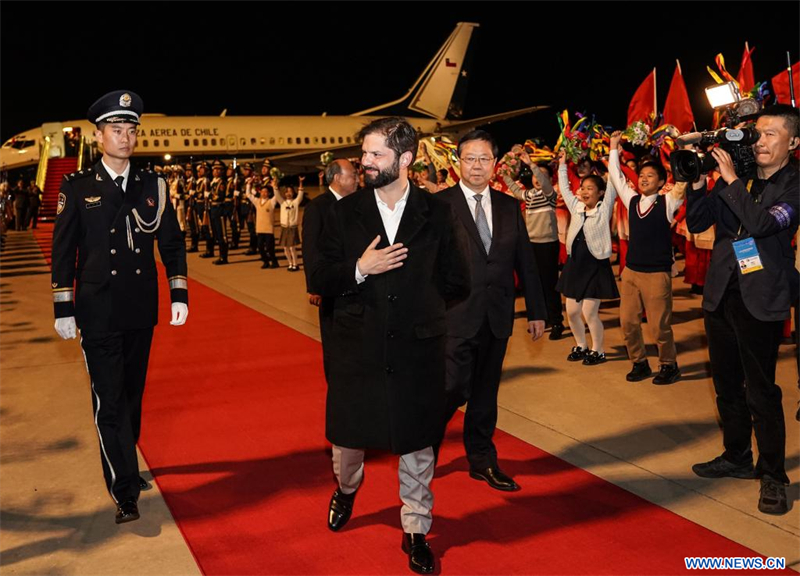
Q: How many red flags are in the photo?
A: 4